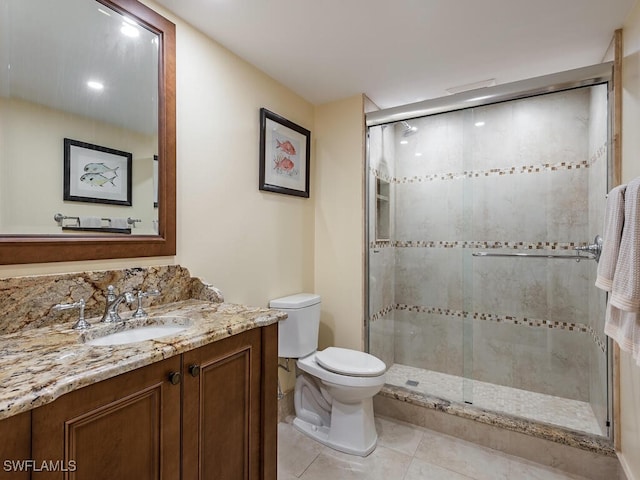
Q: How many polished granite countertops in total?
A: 1